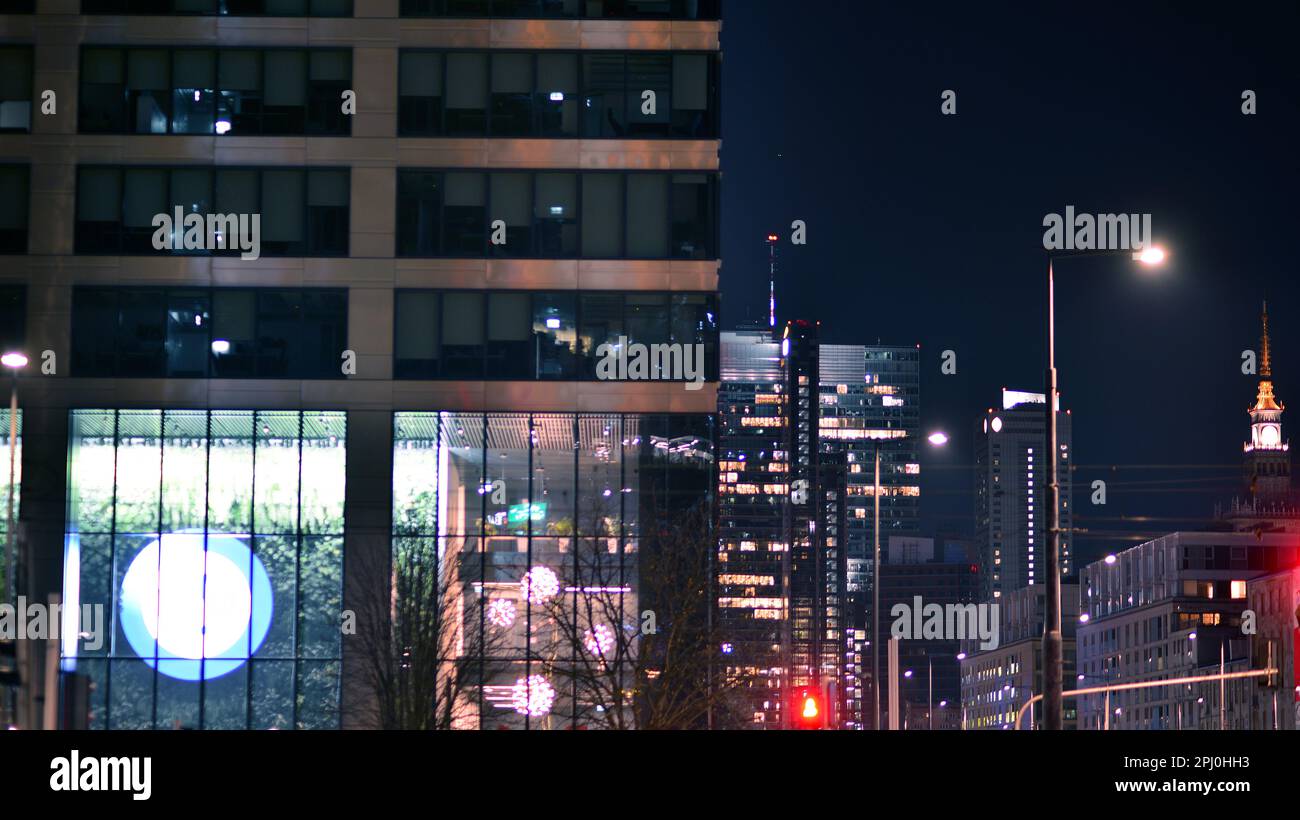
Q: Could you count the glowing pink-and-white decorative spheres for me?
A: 4